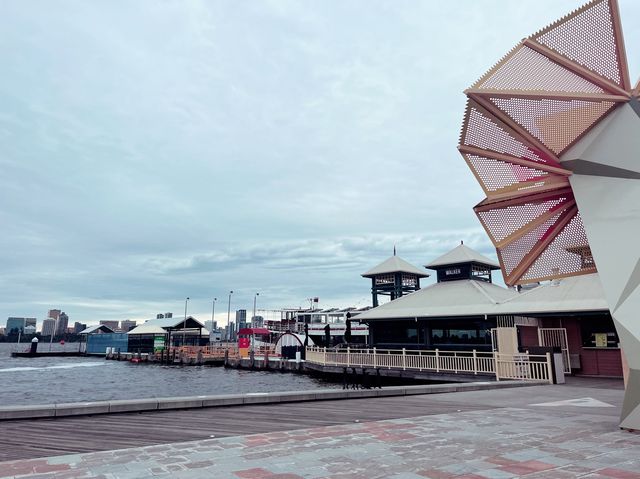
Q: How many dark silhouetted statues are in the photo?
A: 4